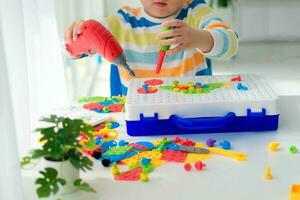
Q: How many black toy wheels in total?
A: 2